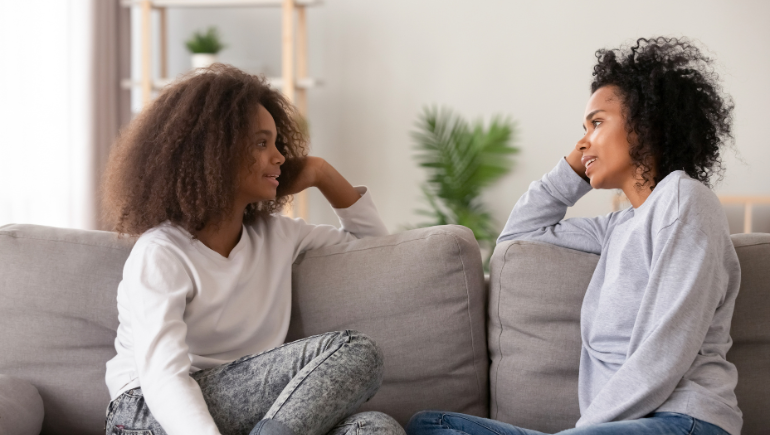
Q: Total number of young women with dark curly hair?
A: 2